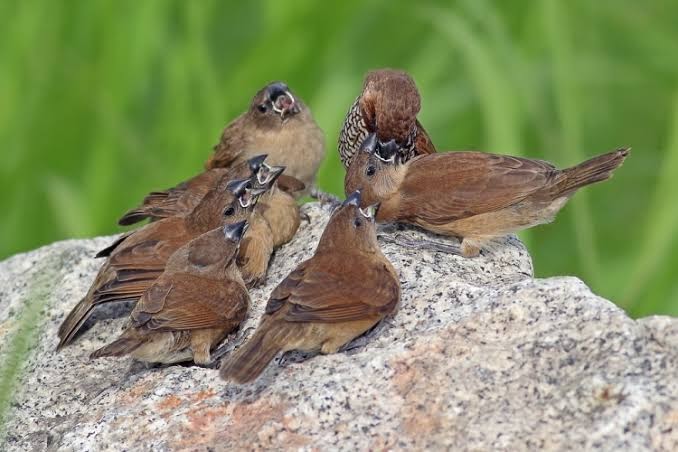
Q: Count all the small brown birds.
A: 7